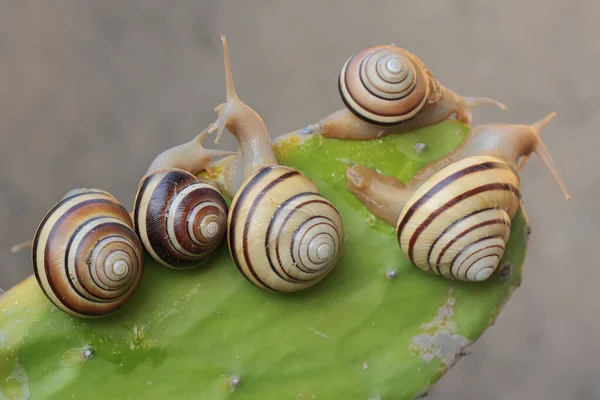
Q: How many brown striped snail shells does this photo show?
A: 5